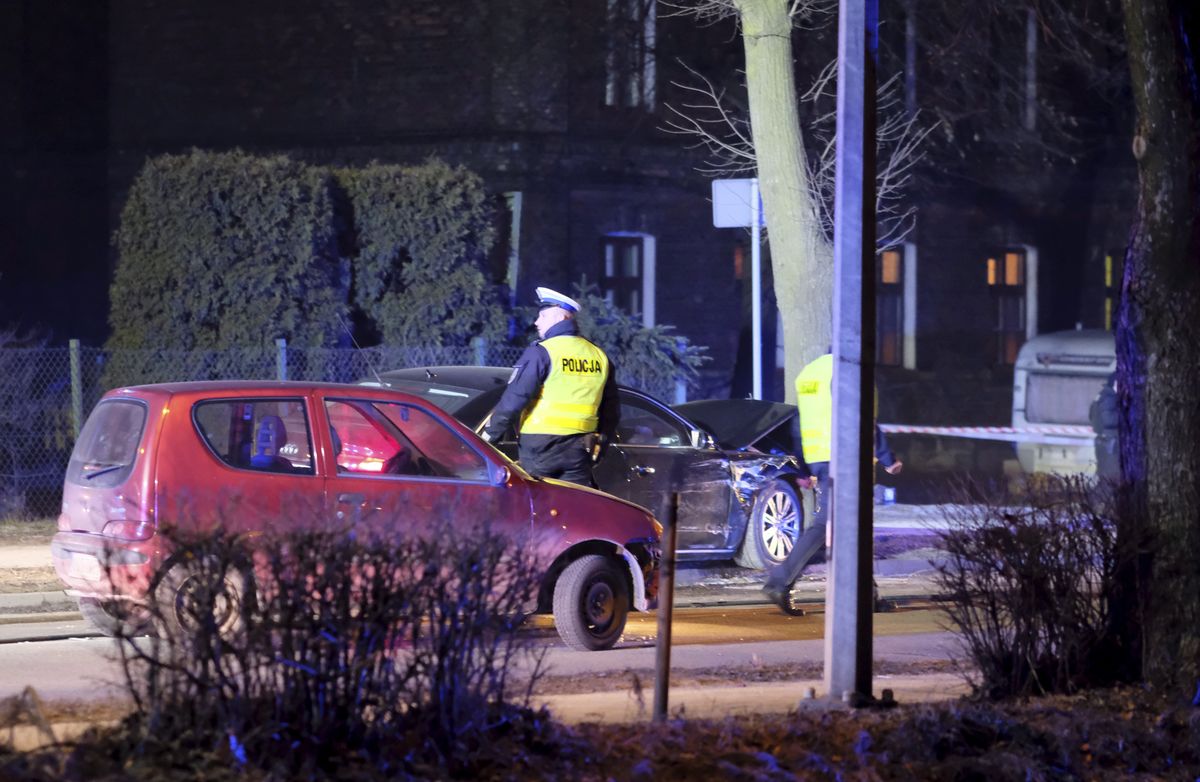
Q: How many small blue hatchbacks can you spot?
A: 0